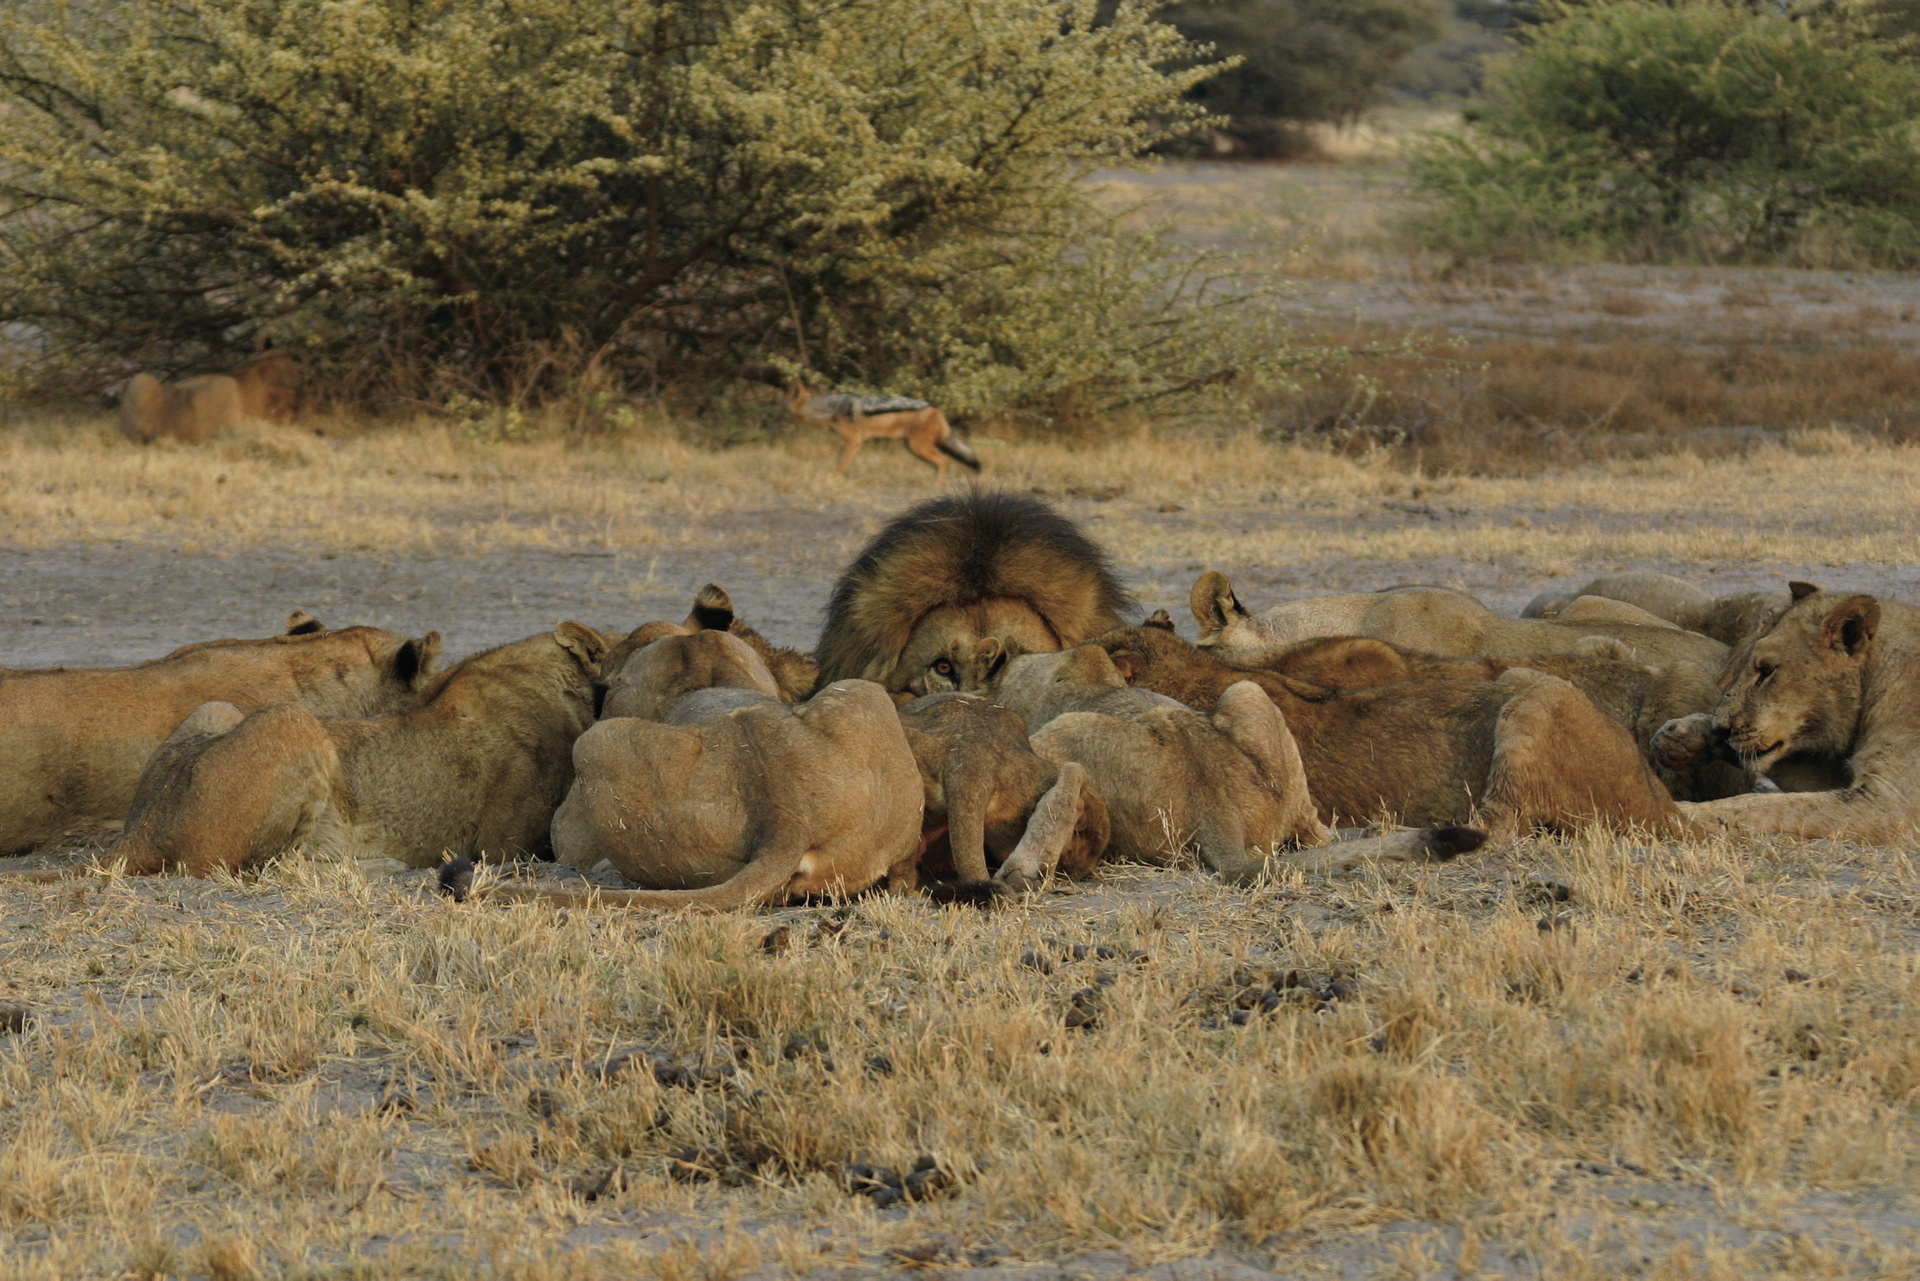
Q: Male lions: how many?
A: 1